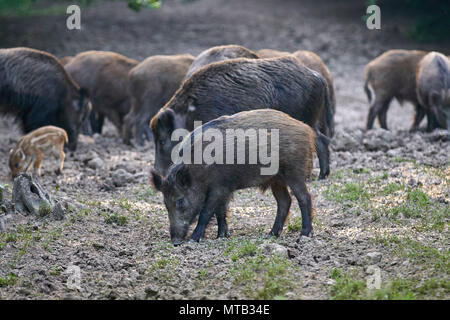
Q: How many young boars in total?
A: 1